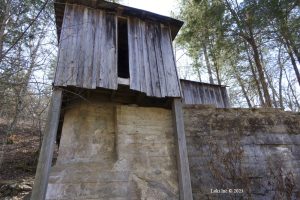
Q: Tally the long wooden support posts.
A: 2